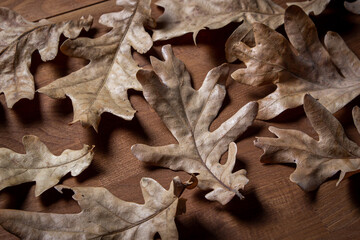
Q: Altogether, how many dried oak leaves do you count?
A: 8